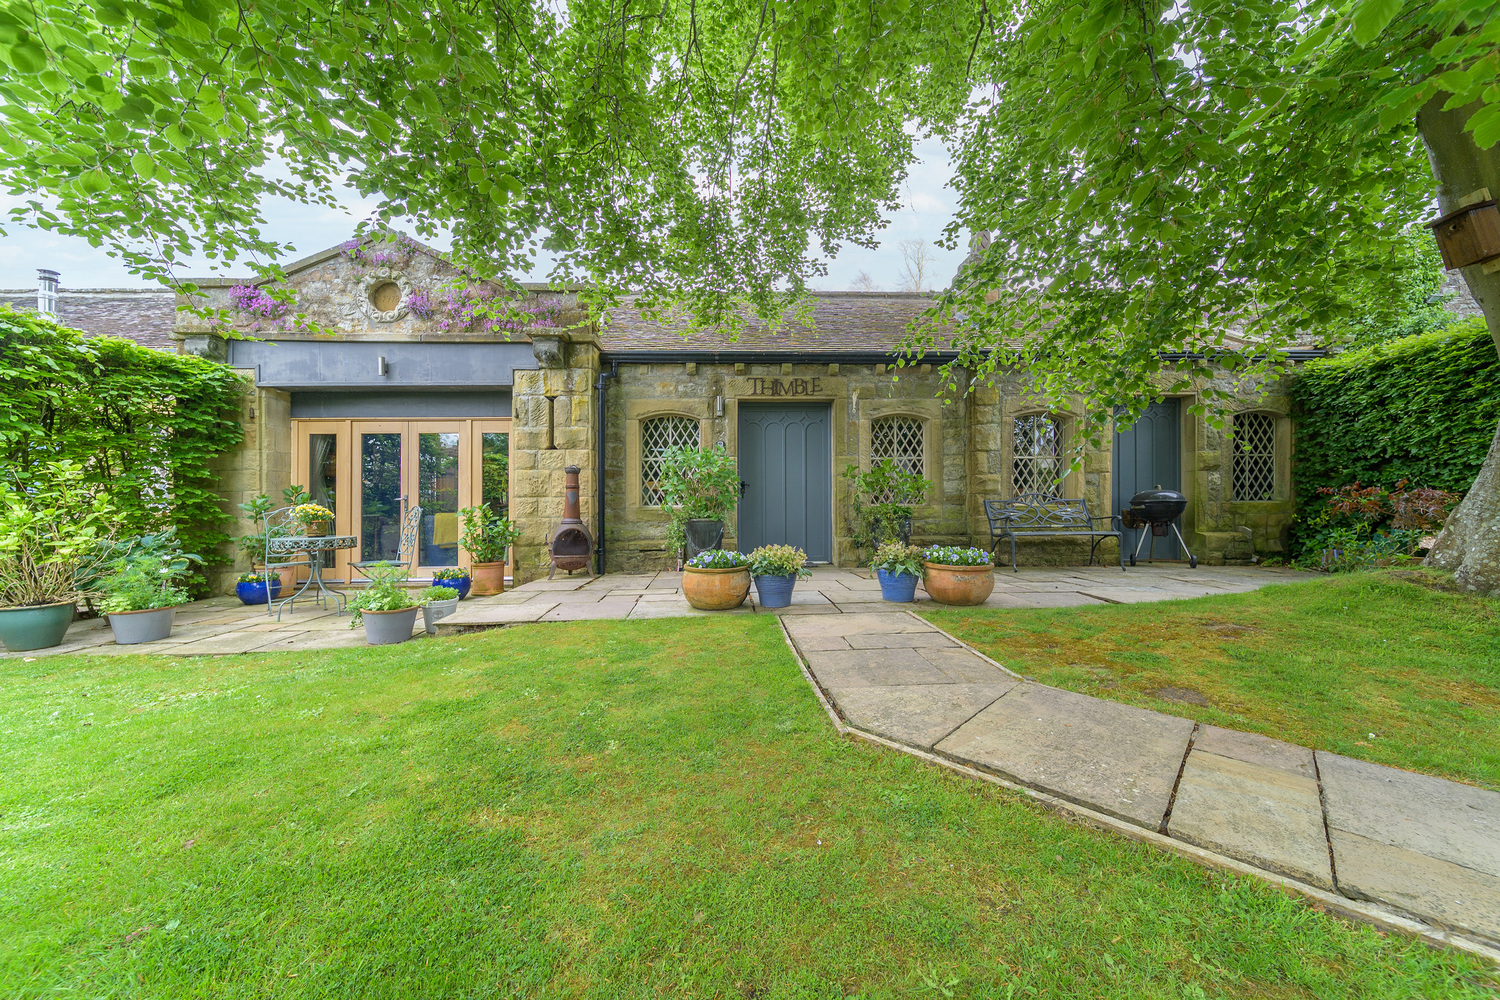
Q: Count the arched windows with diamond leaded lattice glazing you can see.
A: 4